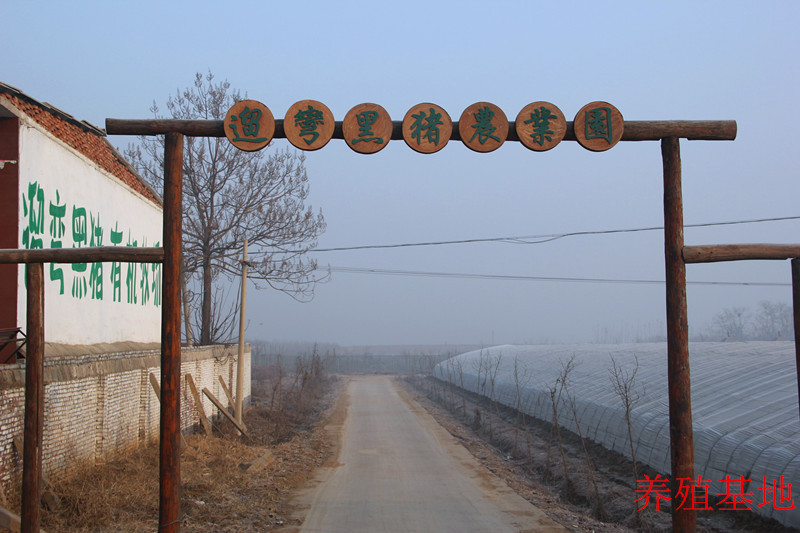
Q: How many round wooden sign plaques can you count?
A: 7